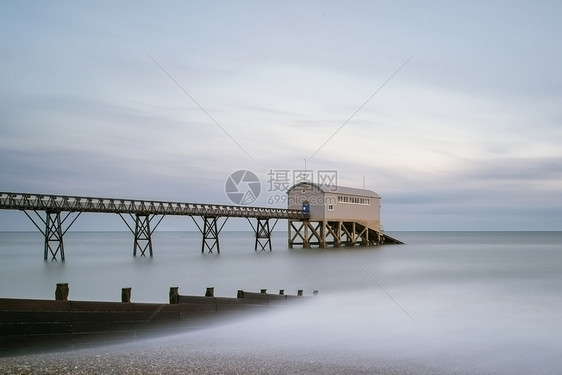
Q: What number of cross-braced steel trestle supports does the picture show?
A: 4